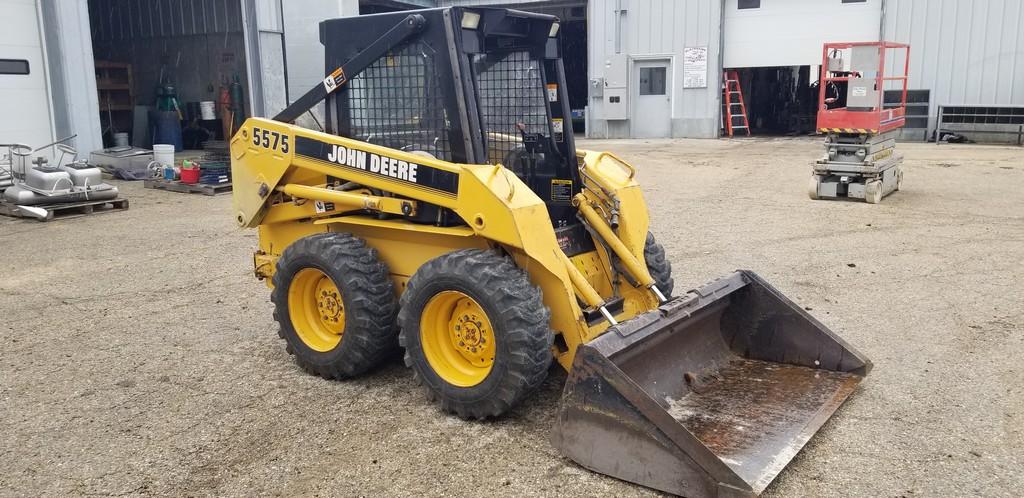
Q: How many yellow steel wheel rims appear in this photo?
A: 2